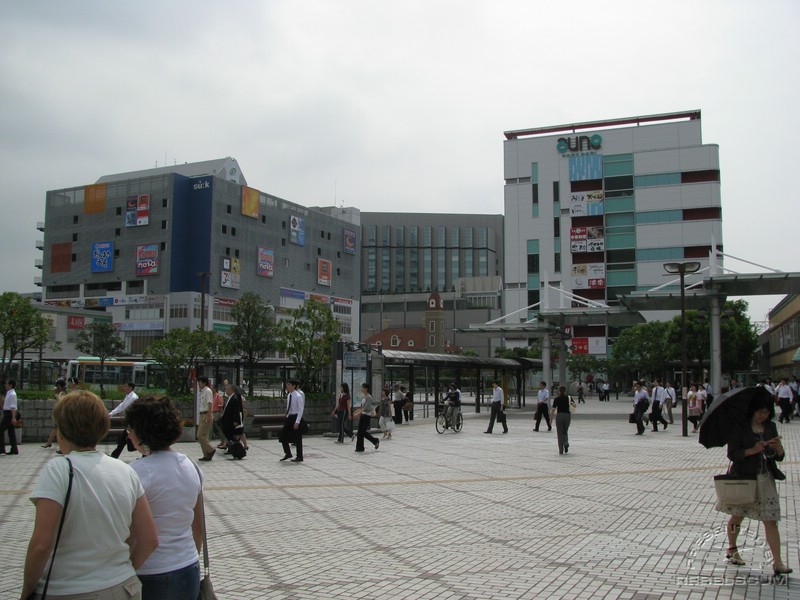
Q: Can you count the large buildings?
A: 3